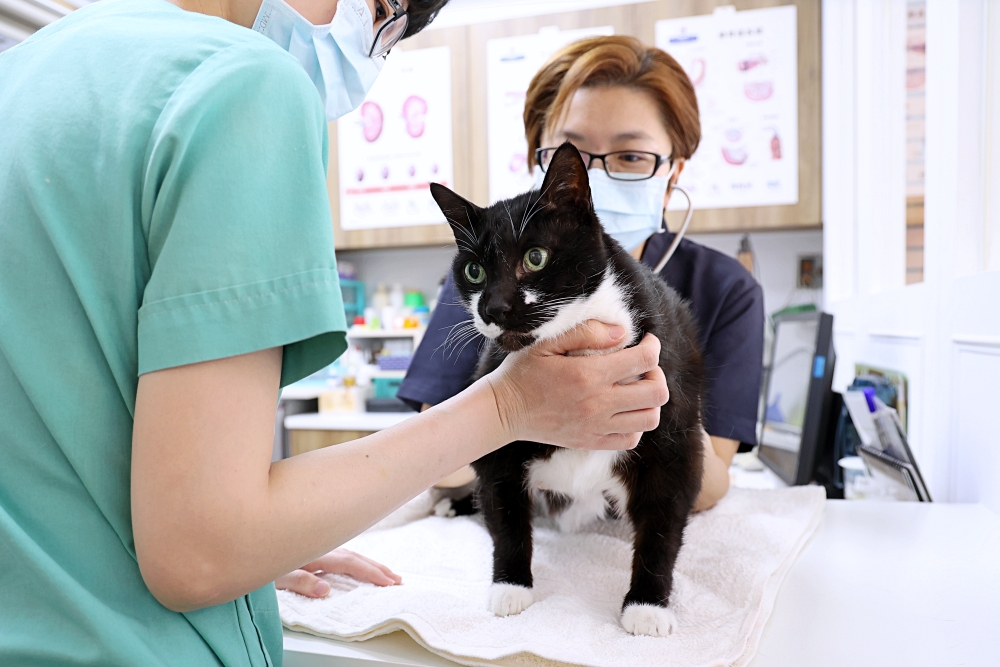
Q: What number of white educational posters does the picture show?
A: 3